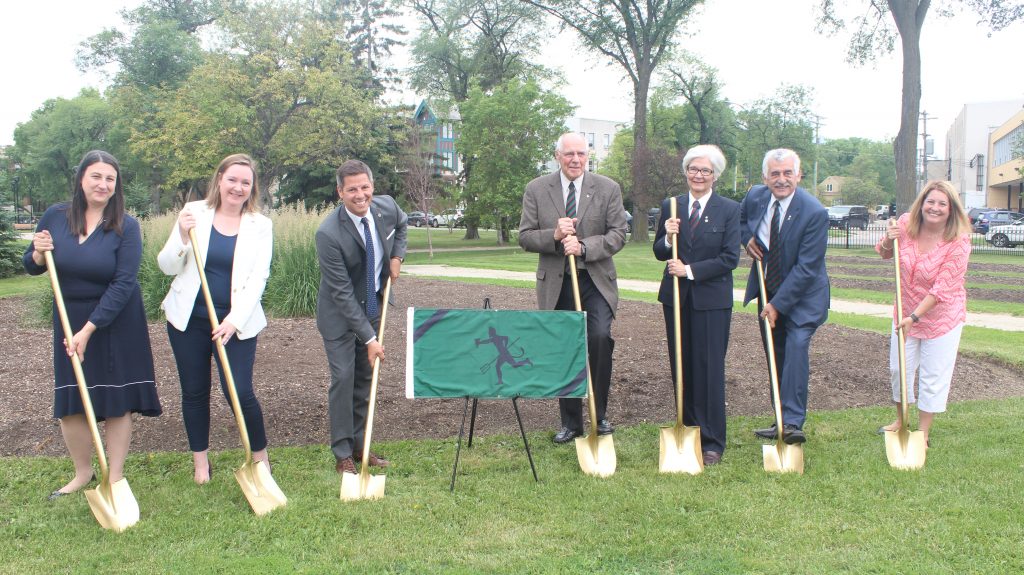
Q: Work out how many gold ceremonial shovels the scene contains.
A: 7